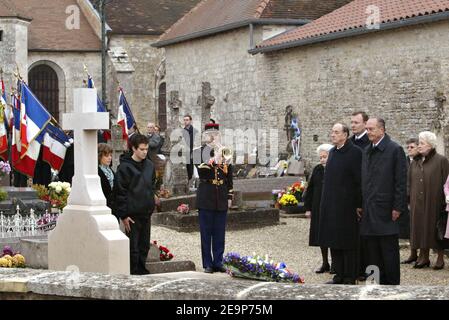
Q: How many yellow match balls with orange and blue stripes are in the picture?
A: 0